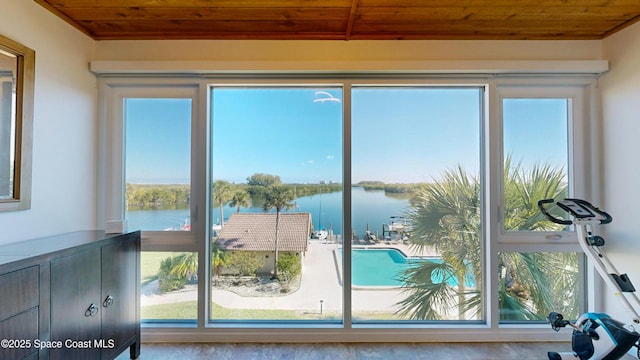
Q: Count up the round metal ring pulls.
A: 2